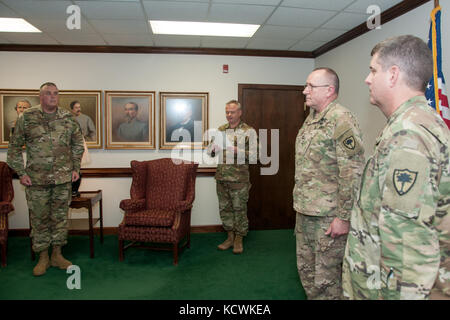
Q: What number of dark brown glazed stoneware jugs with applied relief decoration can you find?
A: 0